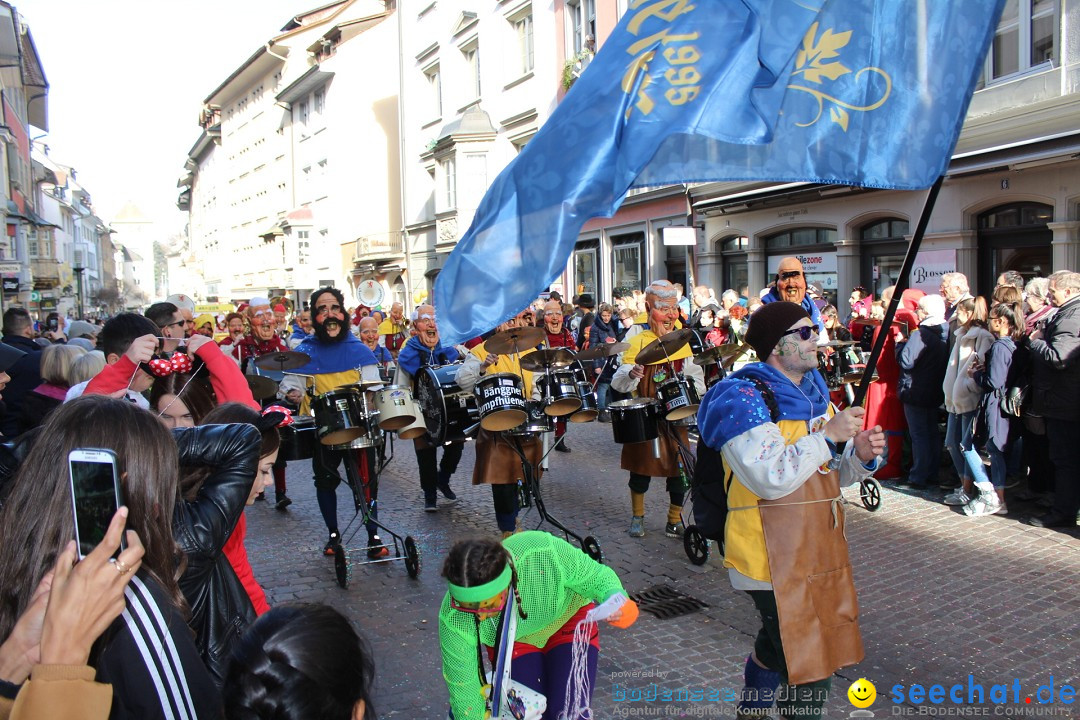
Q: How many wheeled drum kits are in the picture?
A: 4